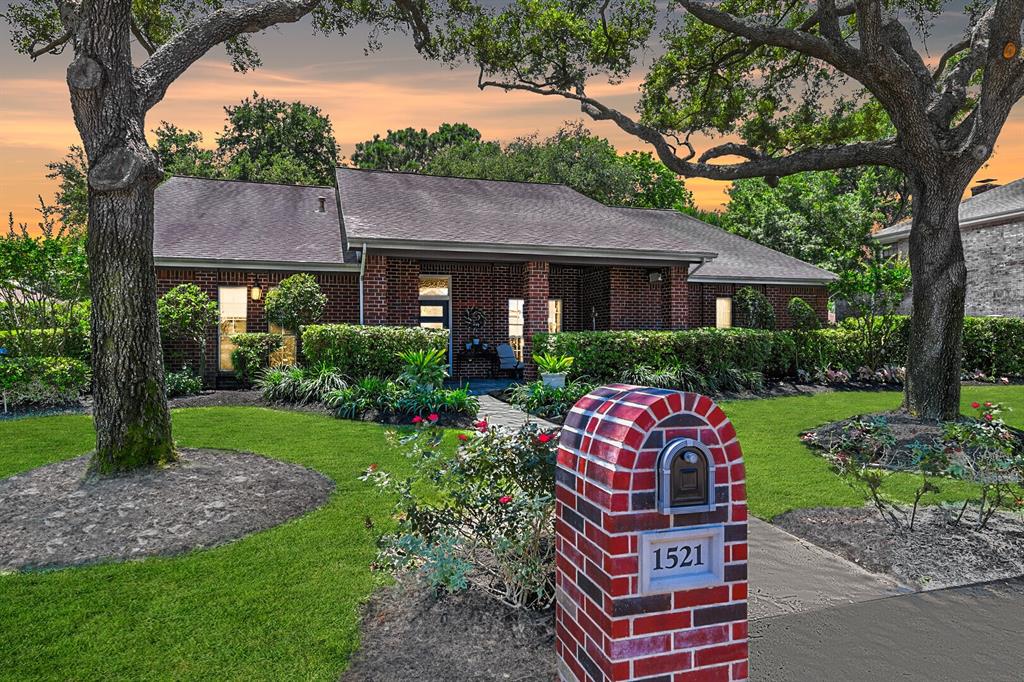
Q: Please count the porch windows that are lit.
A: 2